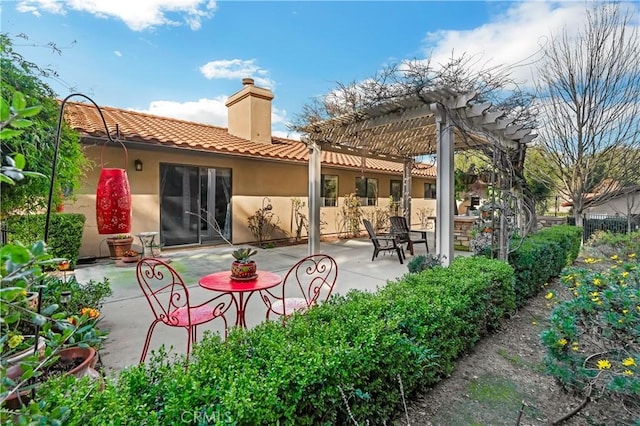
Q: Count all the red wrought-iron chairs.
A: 2